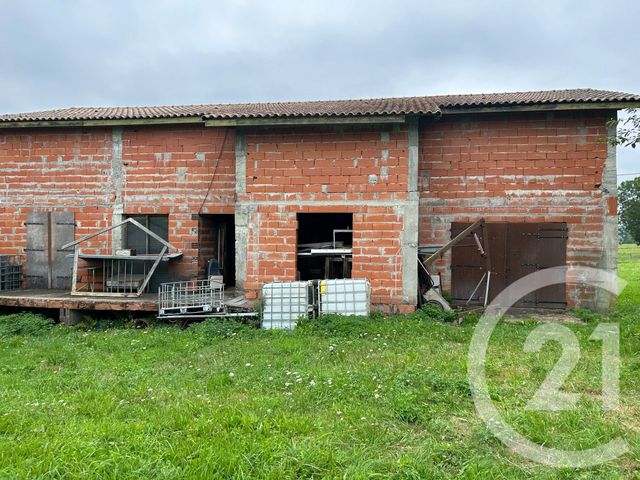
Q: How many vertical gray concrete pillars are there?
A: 4